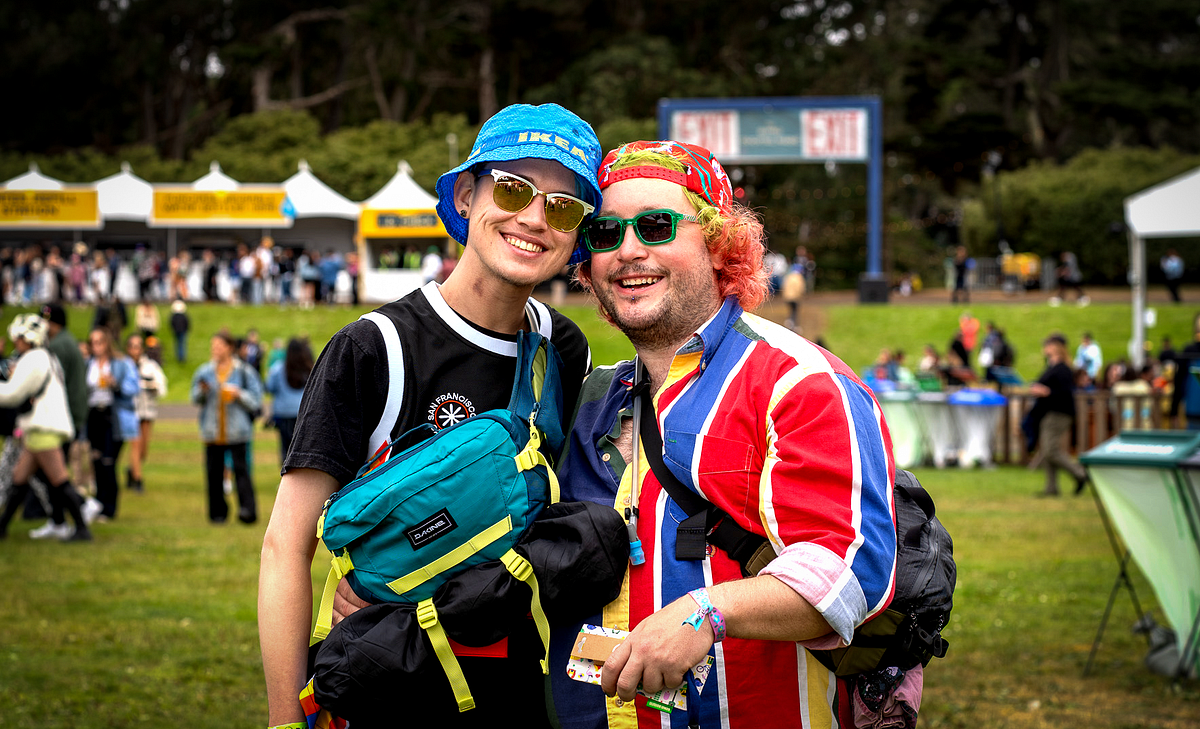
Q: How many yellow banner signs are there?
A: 3